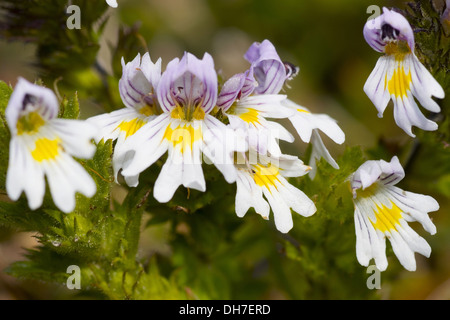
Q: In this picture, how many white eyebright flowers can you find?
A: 8